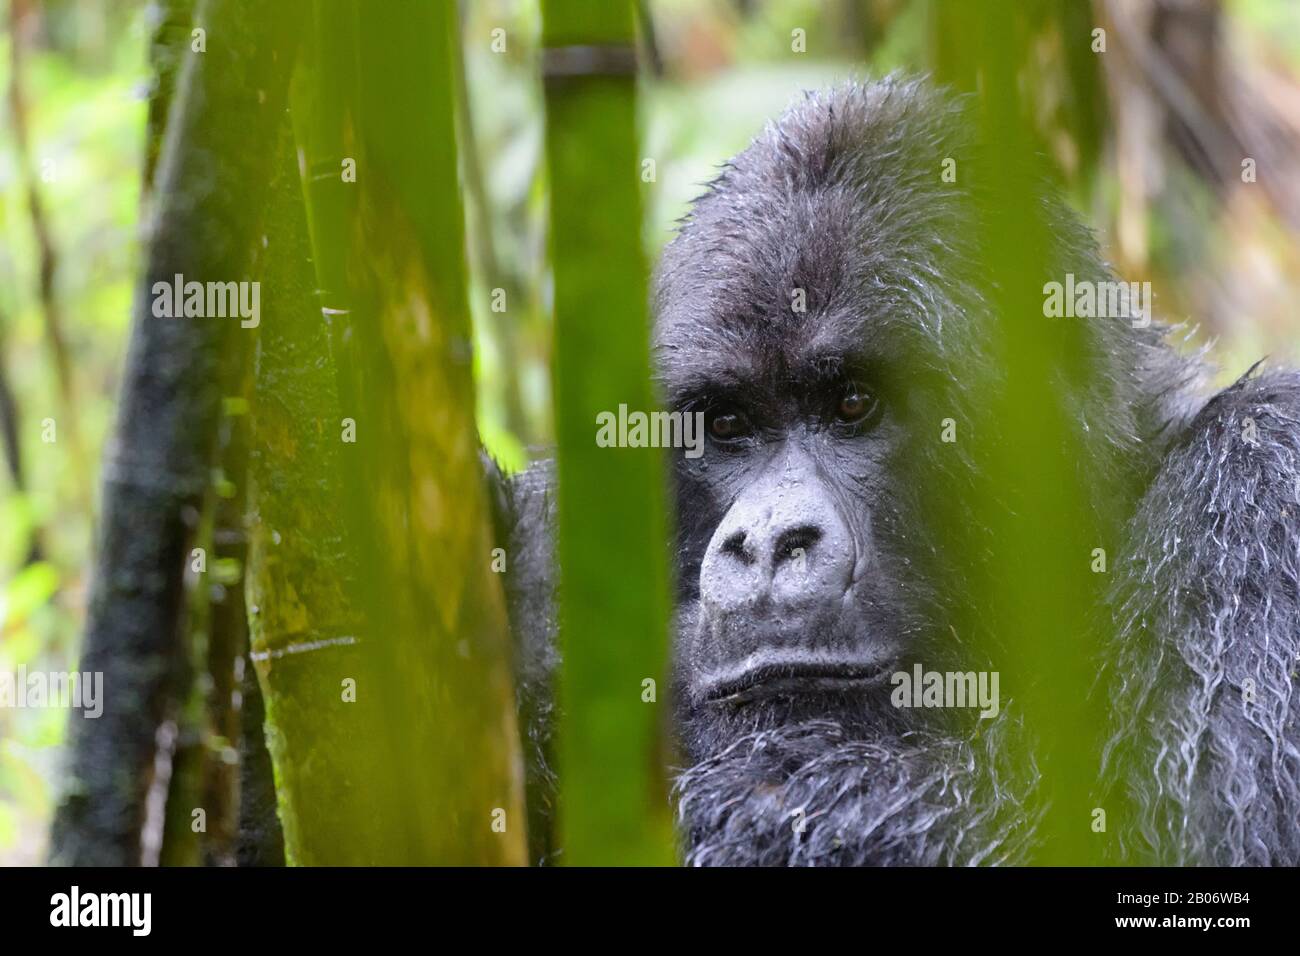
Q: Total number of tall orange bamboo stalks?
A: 0